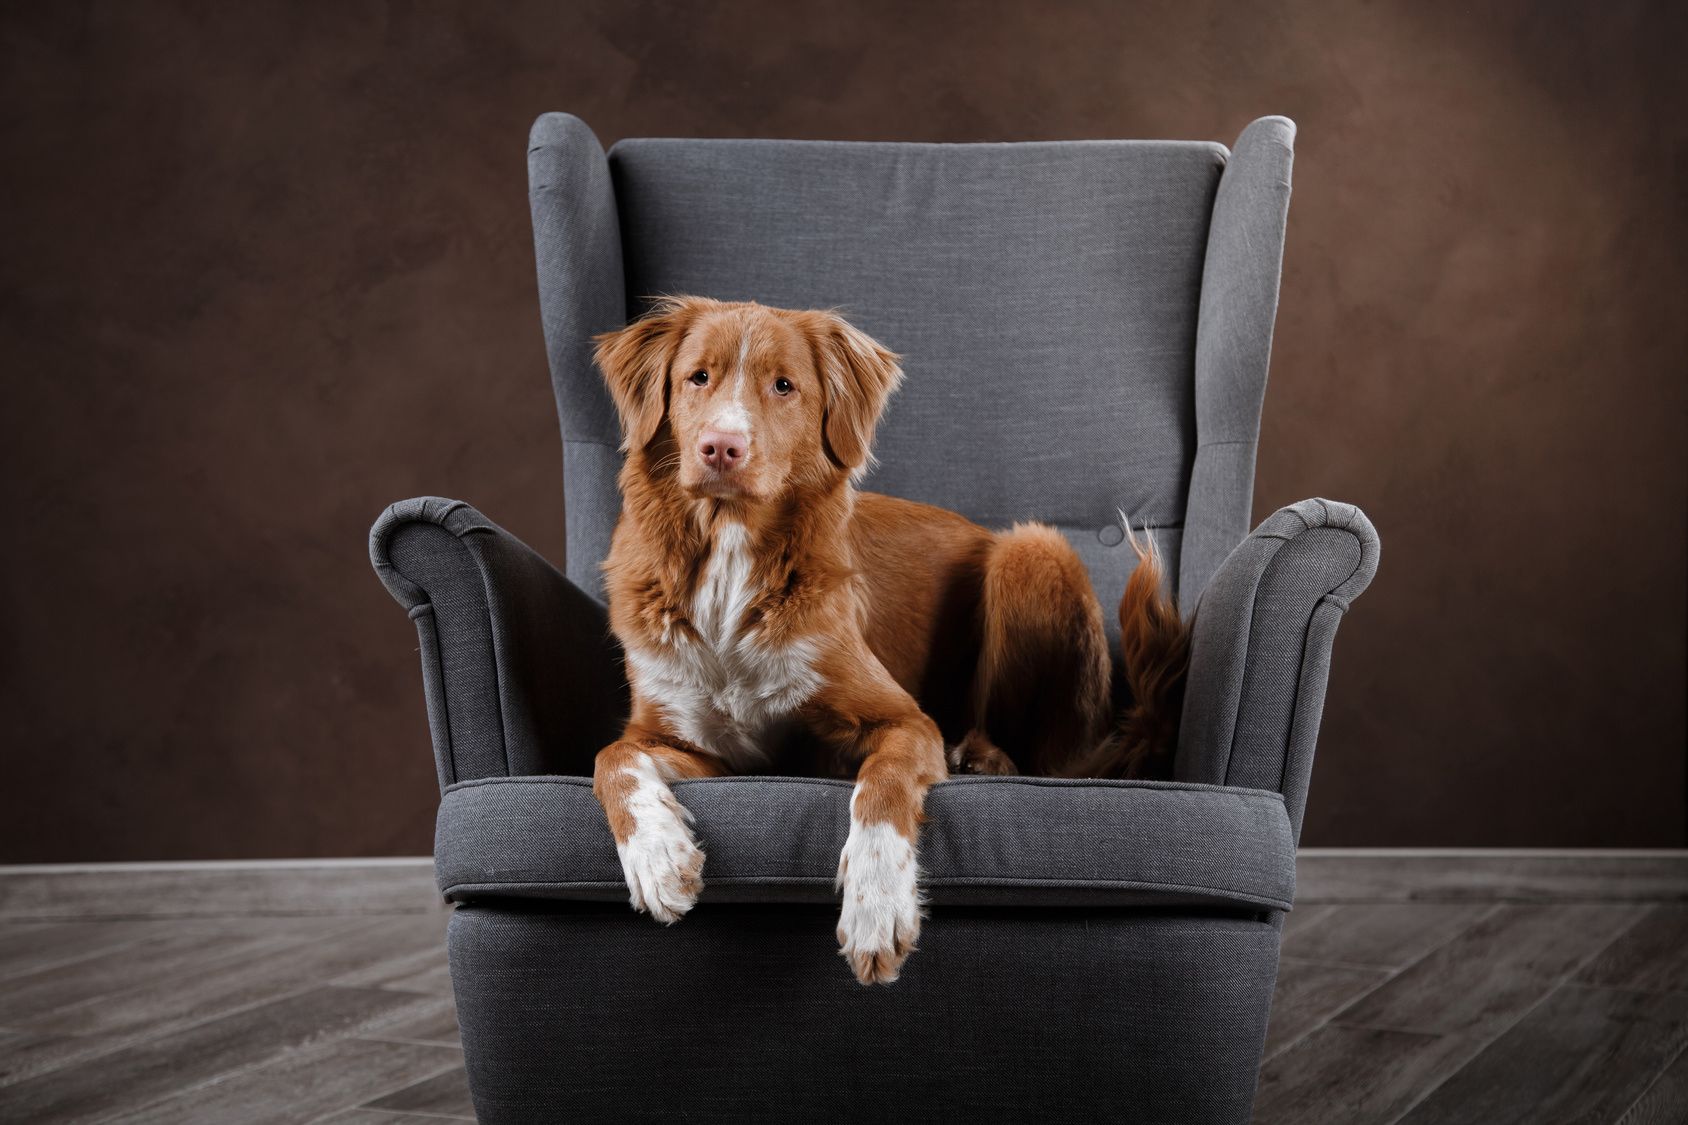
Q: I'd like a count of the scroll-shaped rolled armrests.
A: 2